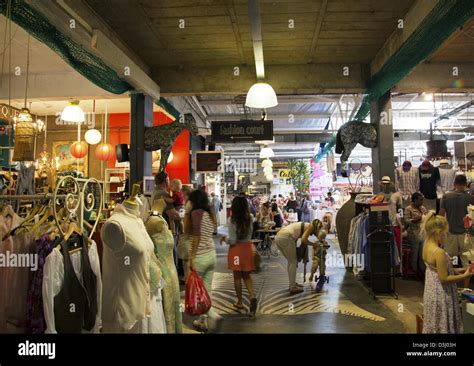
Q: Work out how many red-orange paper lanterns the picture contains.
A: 2